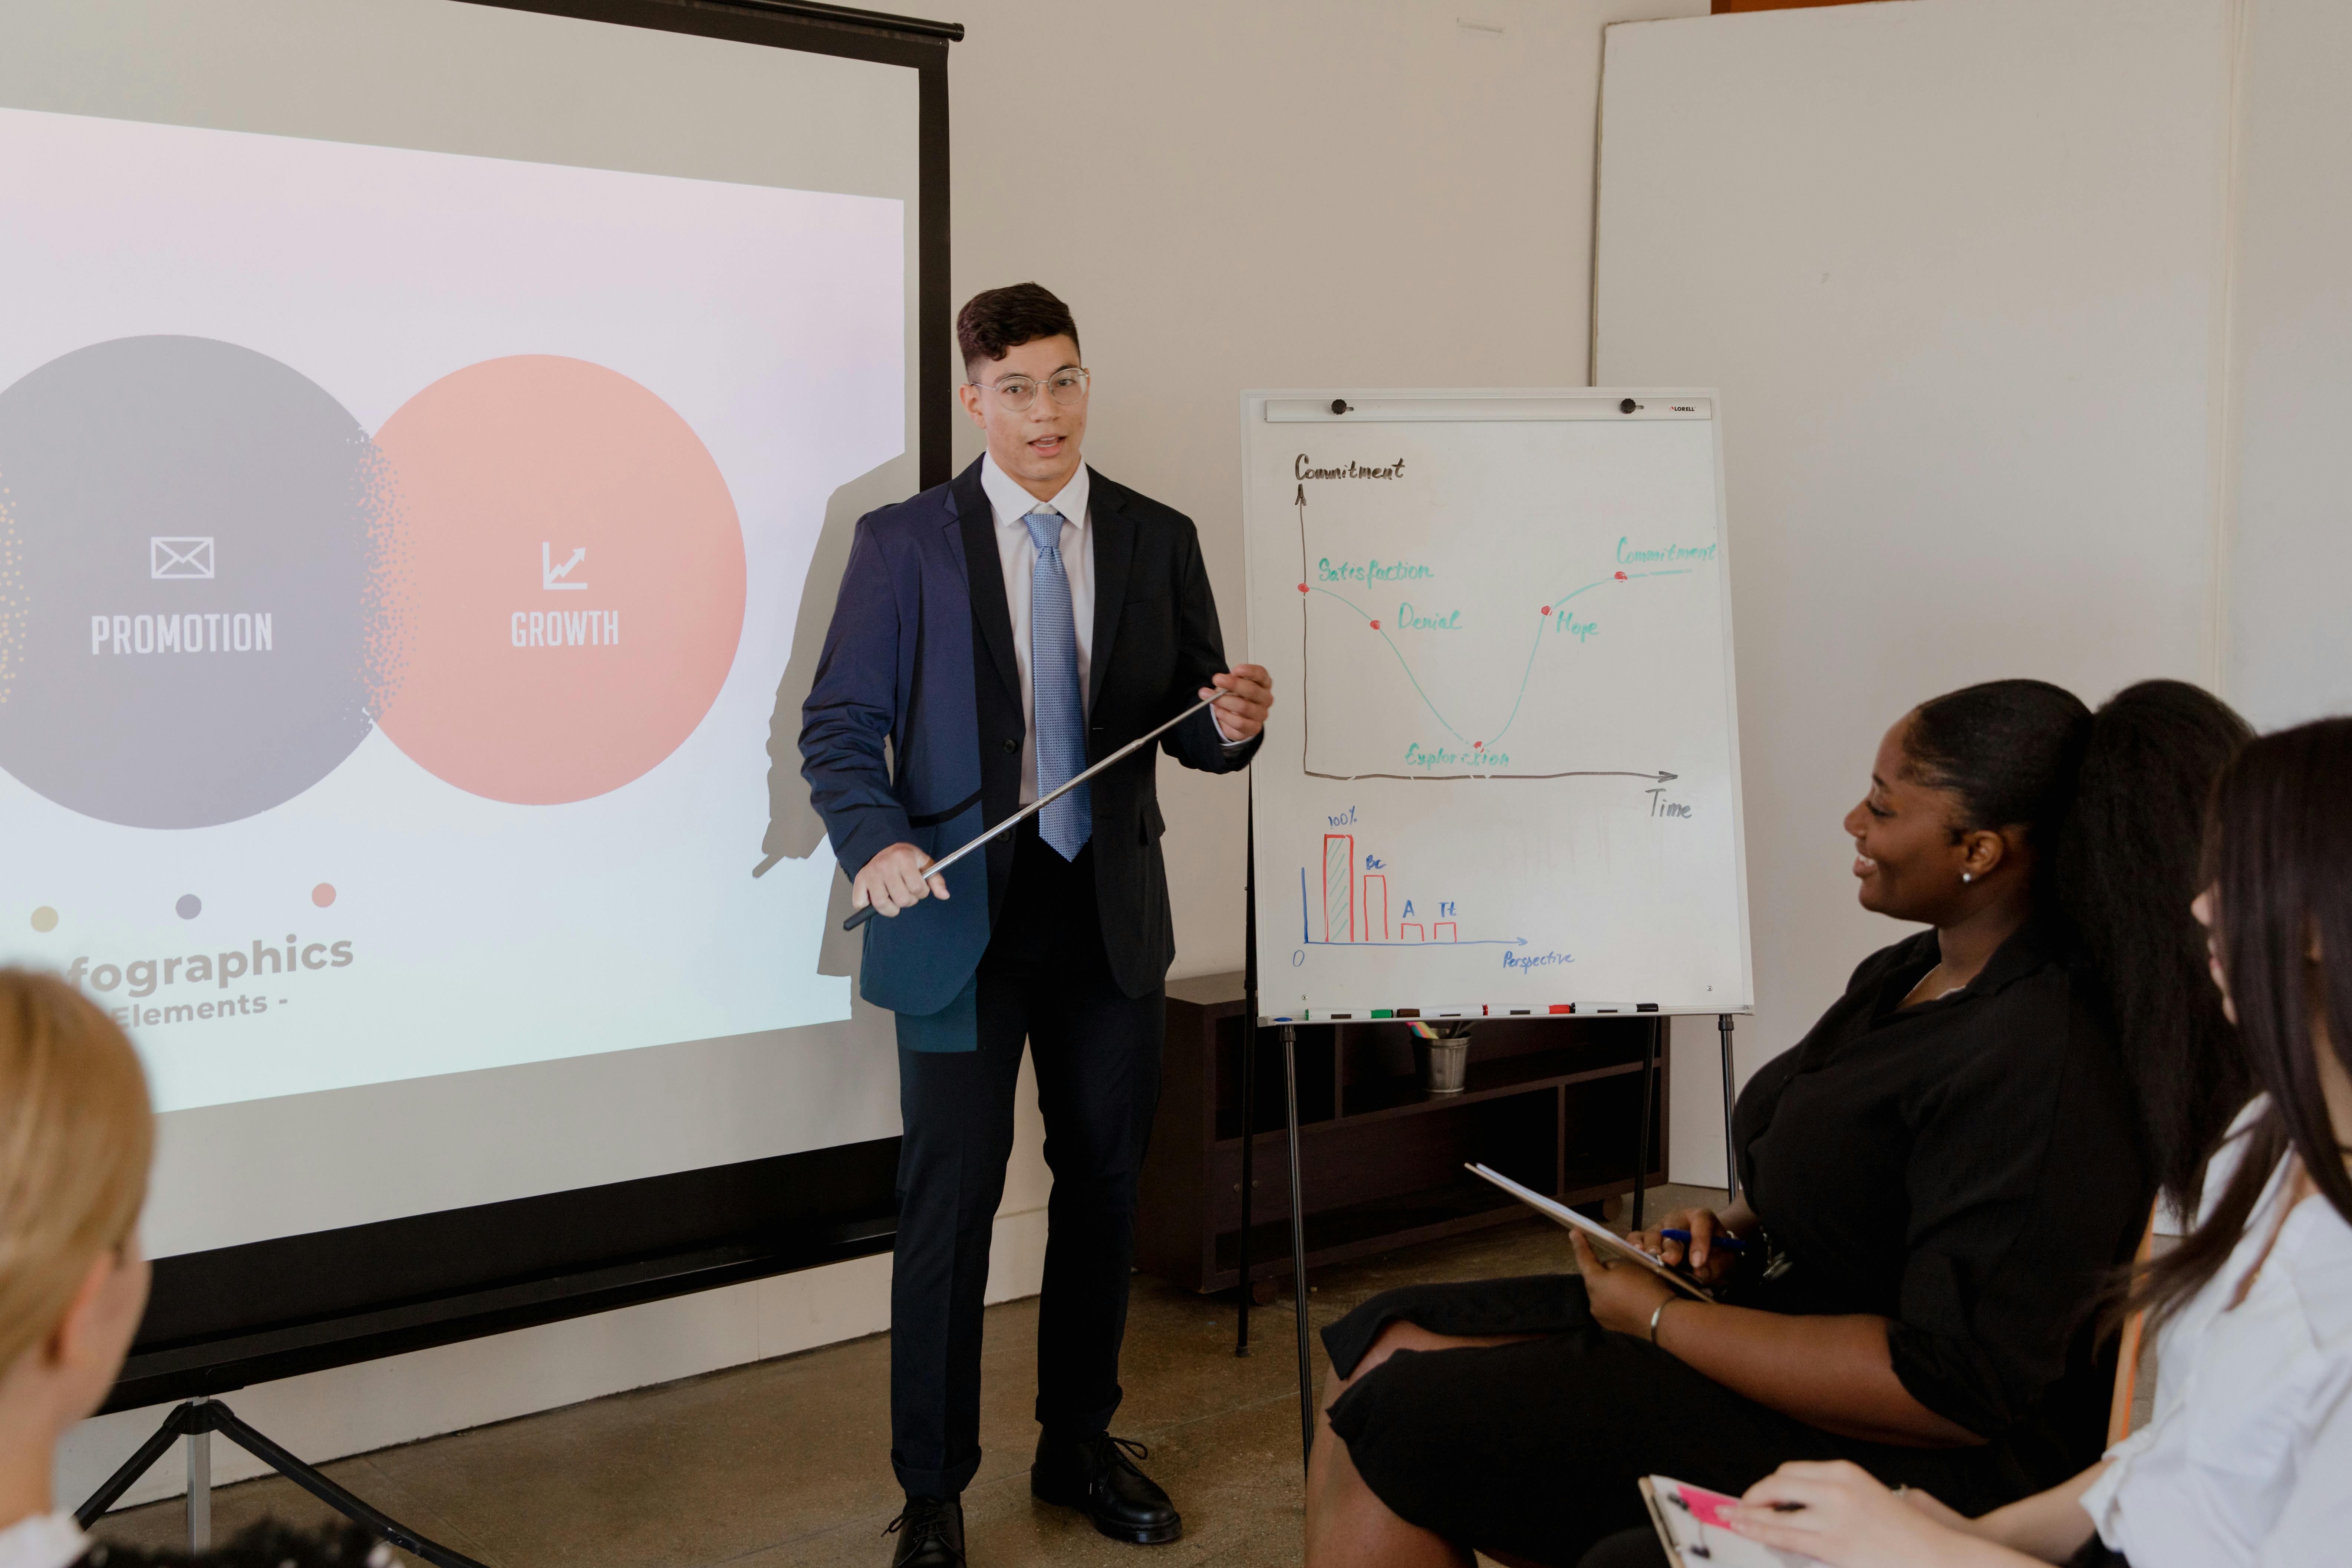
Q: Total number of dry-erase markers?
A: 4